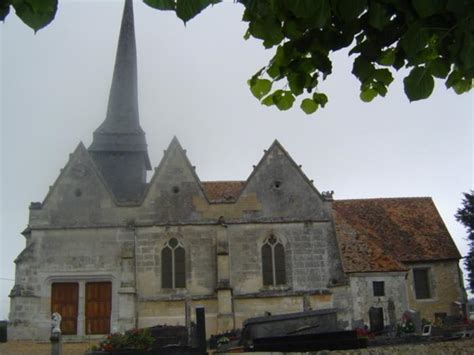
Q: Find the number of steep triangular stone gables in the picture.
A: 3